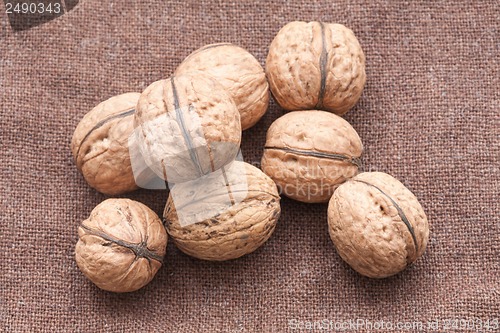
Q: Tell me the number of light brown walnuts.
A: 8